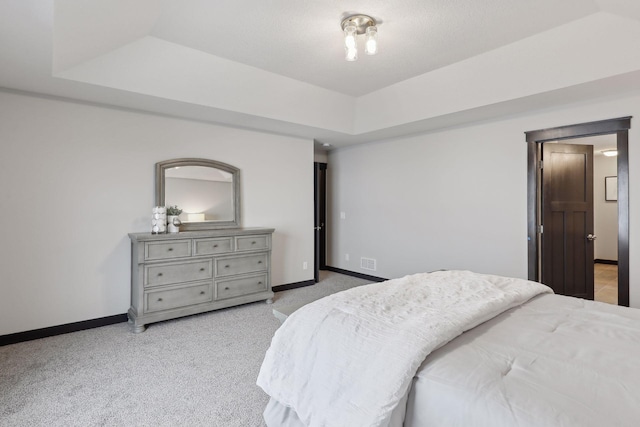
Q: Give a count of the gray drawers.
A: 7